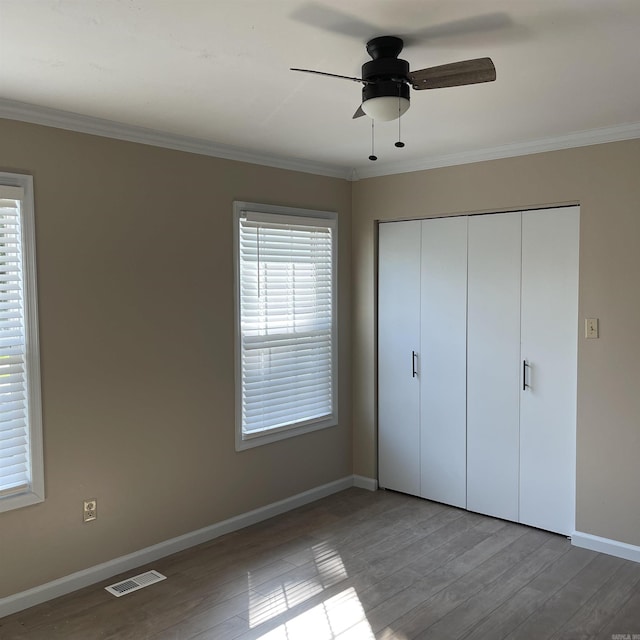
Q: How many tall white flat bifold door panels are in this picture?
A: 4